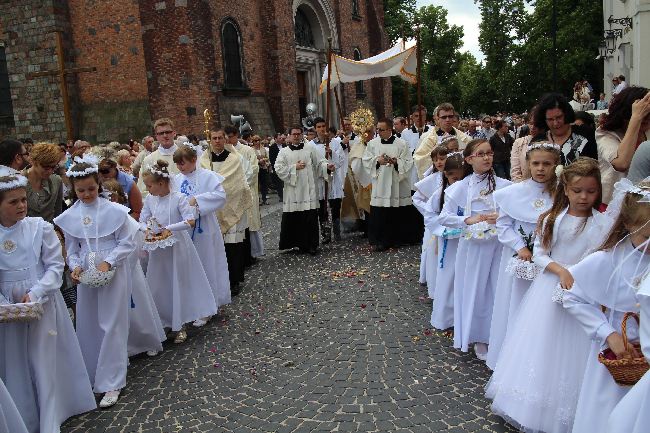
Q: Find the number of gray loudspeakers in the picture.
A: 4